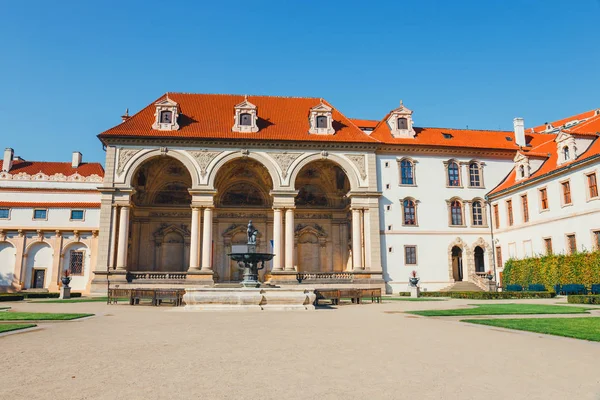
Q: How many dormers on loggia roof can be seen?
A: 3